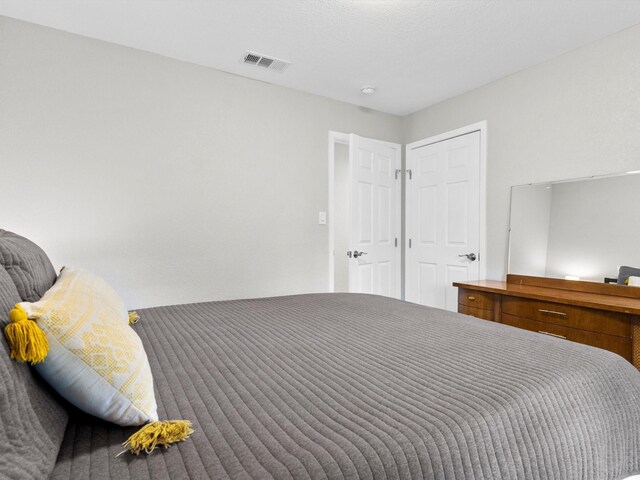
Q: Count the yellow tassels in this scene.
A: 3